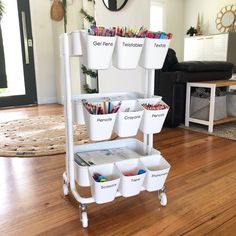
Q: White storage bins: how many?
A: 9